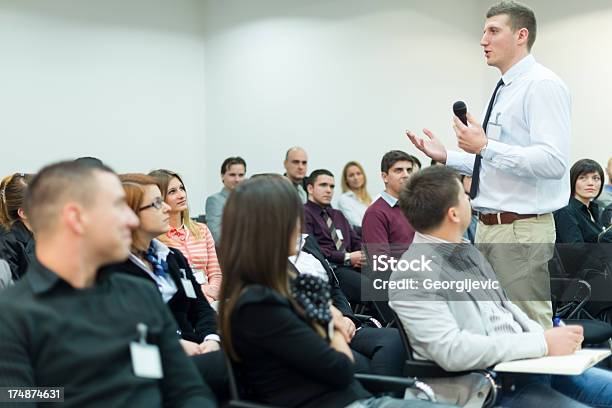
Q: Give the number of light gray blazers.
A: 1